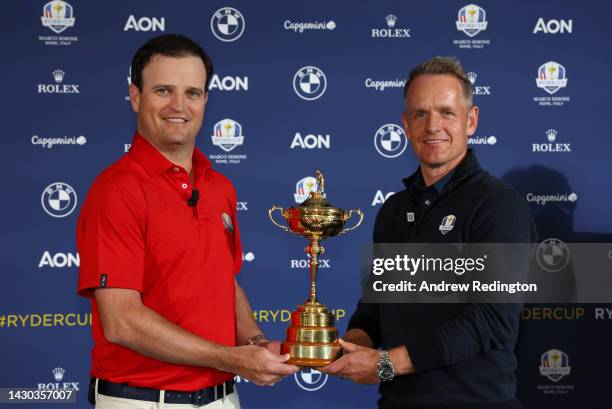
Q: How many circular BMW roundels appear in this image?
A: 6